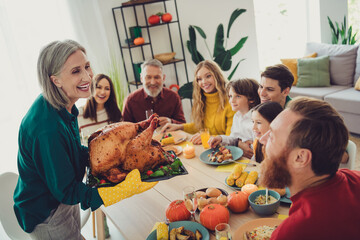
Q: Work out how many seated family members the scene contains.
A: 7